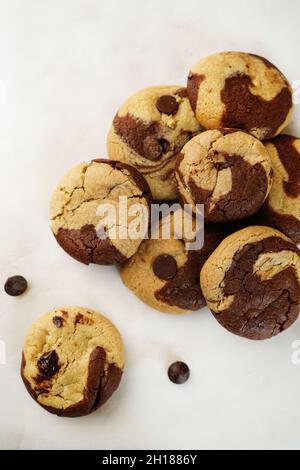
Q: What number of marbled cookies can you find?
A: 8